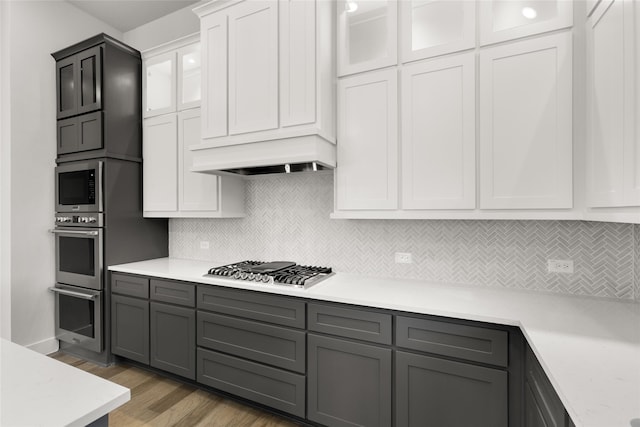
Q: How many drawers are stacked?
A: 3